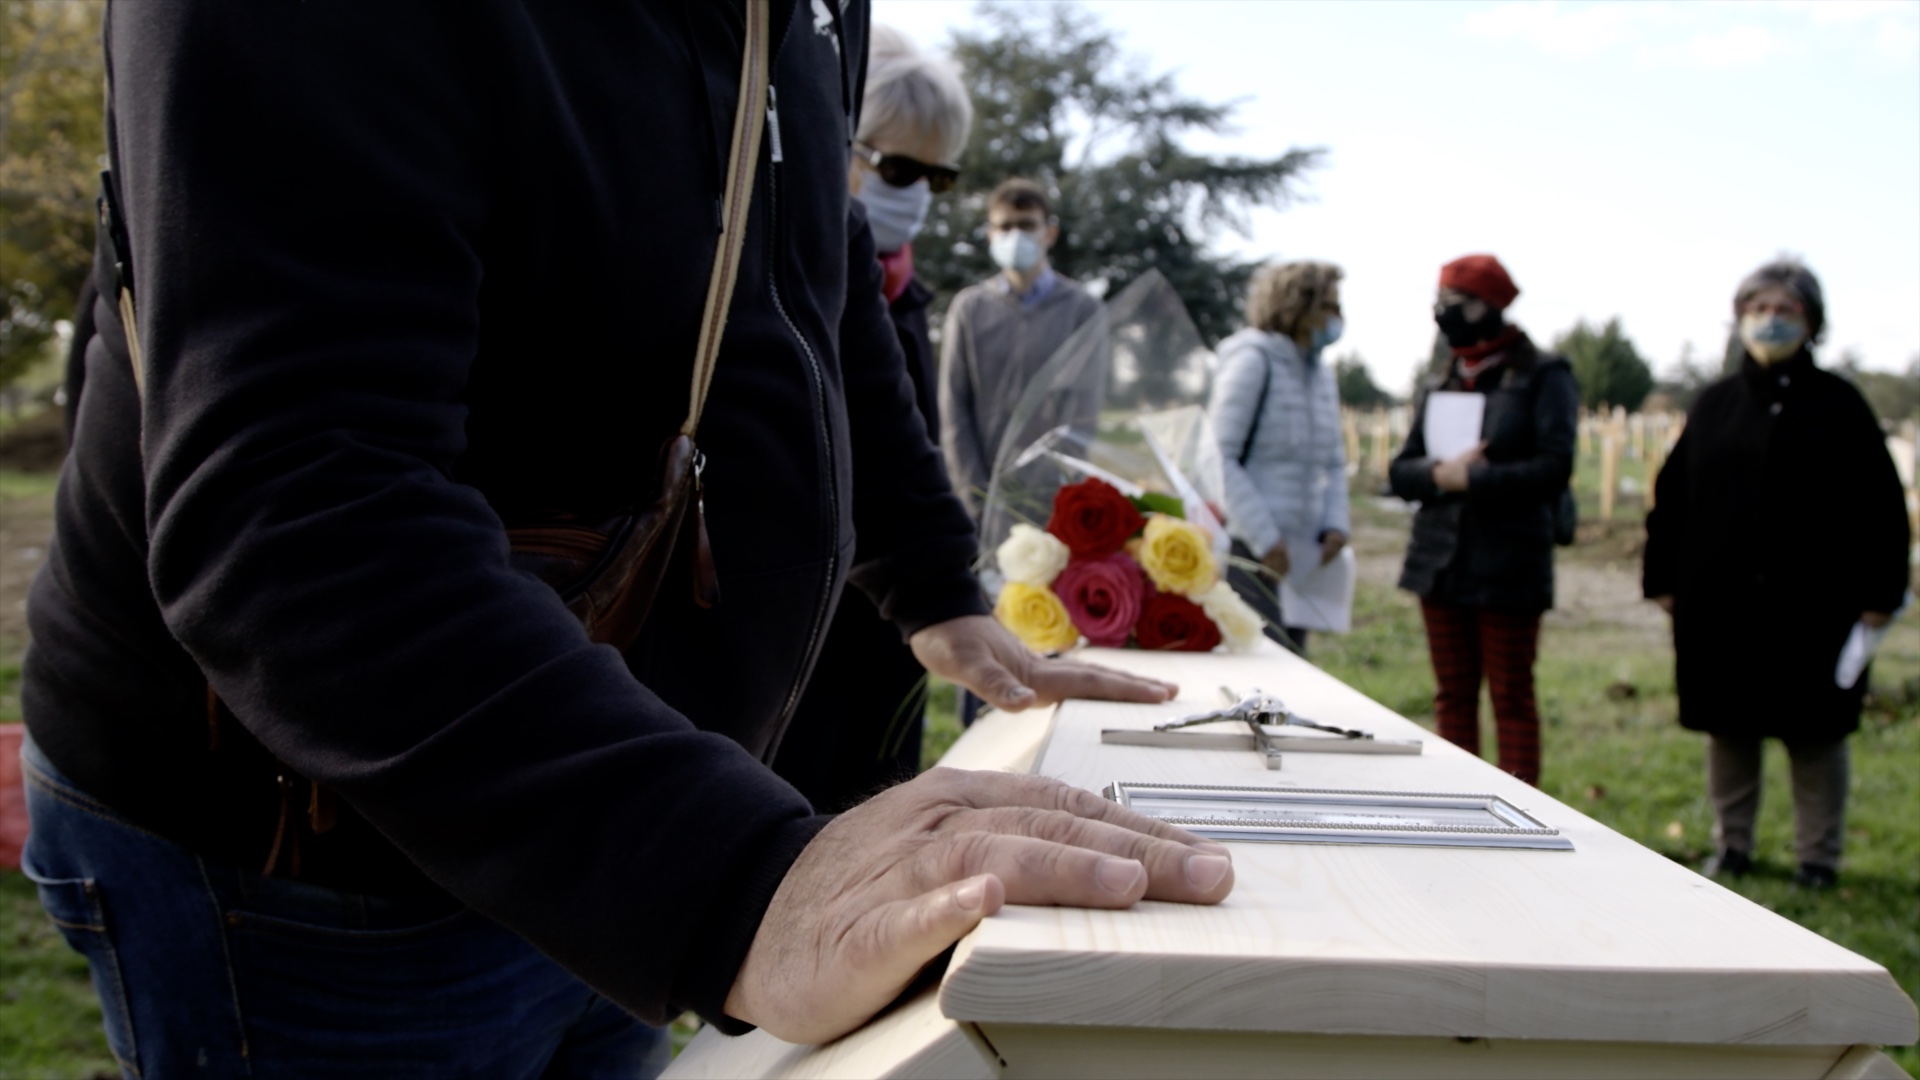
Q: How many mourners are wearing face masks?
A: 5